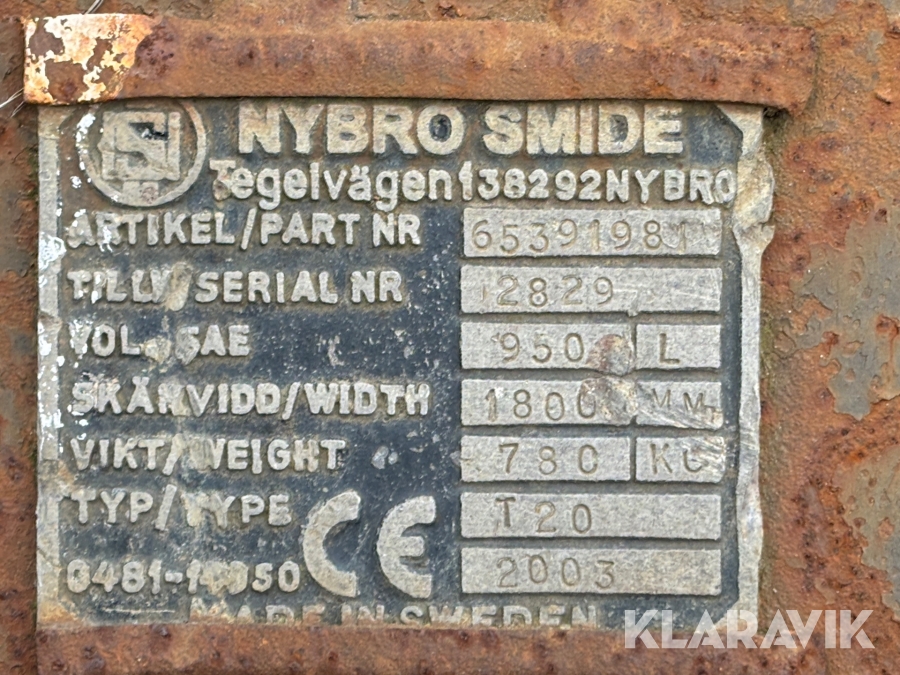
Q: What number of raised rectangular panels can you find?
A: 10